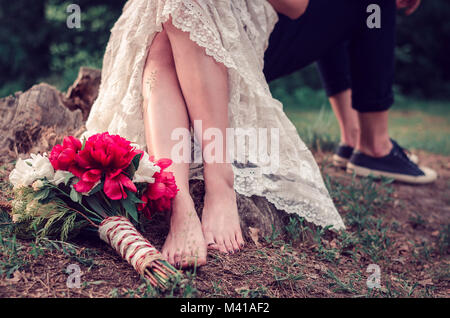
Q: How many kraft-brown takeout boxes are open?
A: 0